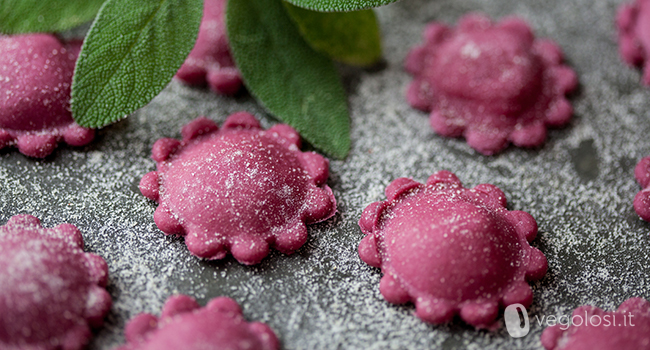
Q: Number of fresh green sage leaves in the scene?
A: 5